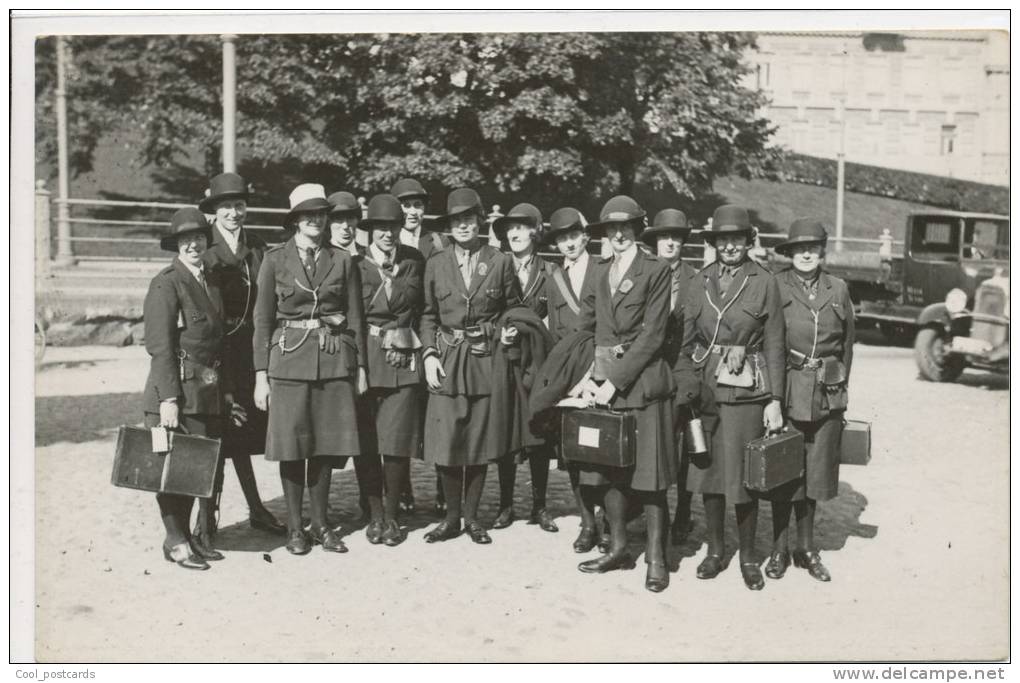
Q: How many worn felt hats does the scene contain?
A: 13